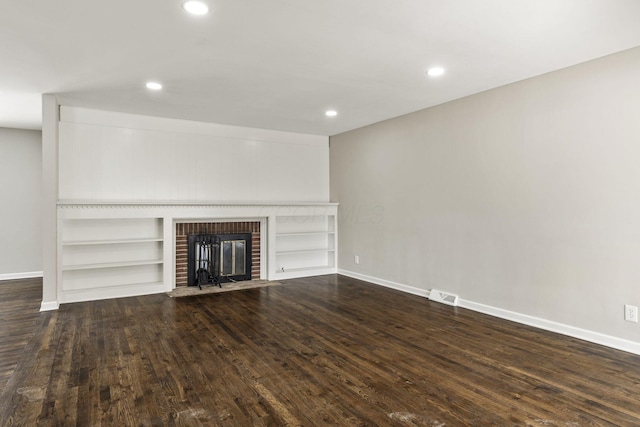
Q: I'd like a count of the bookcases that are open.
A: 2